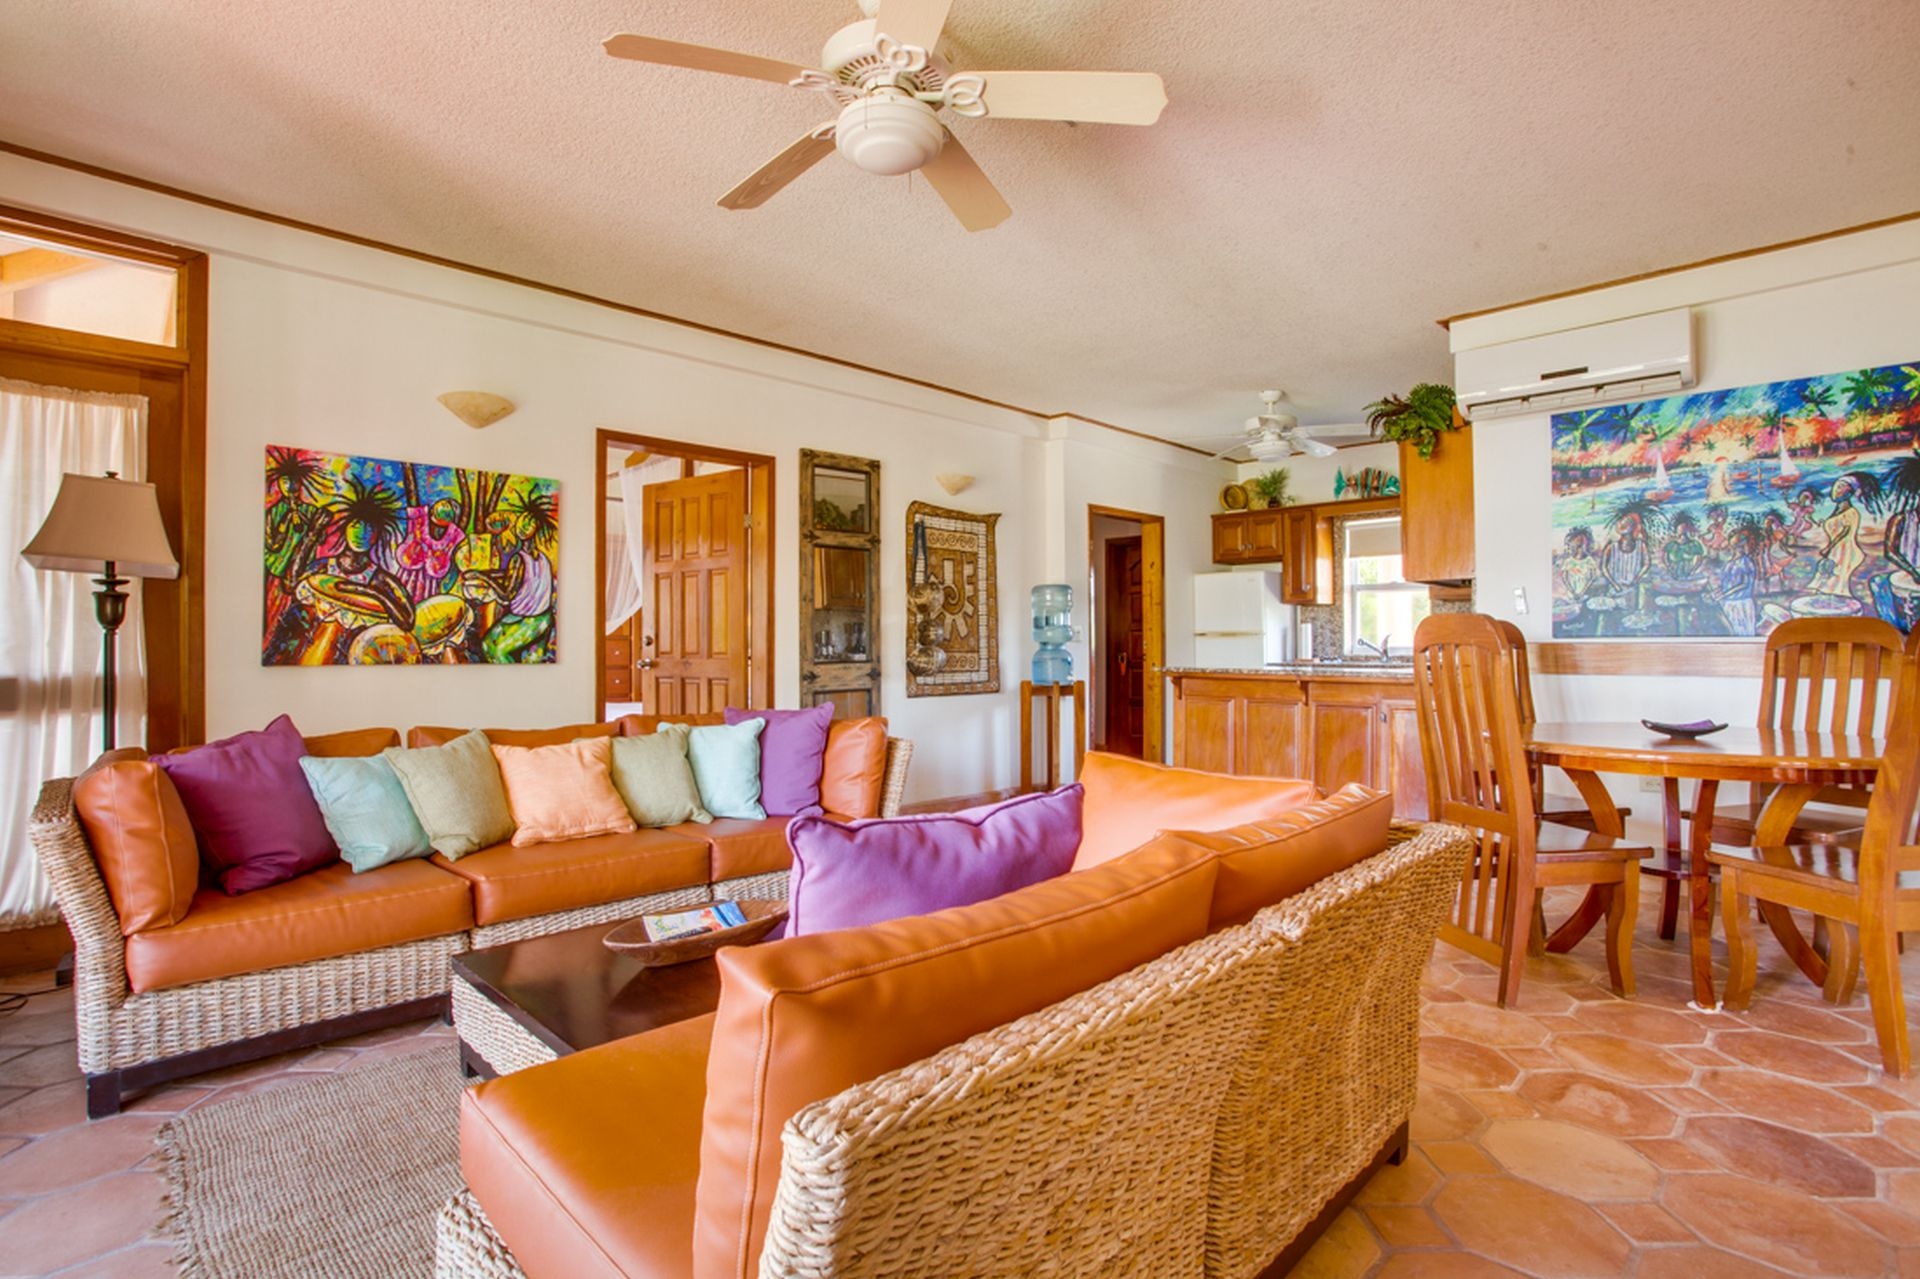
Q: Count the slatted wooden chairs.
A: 4